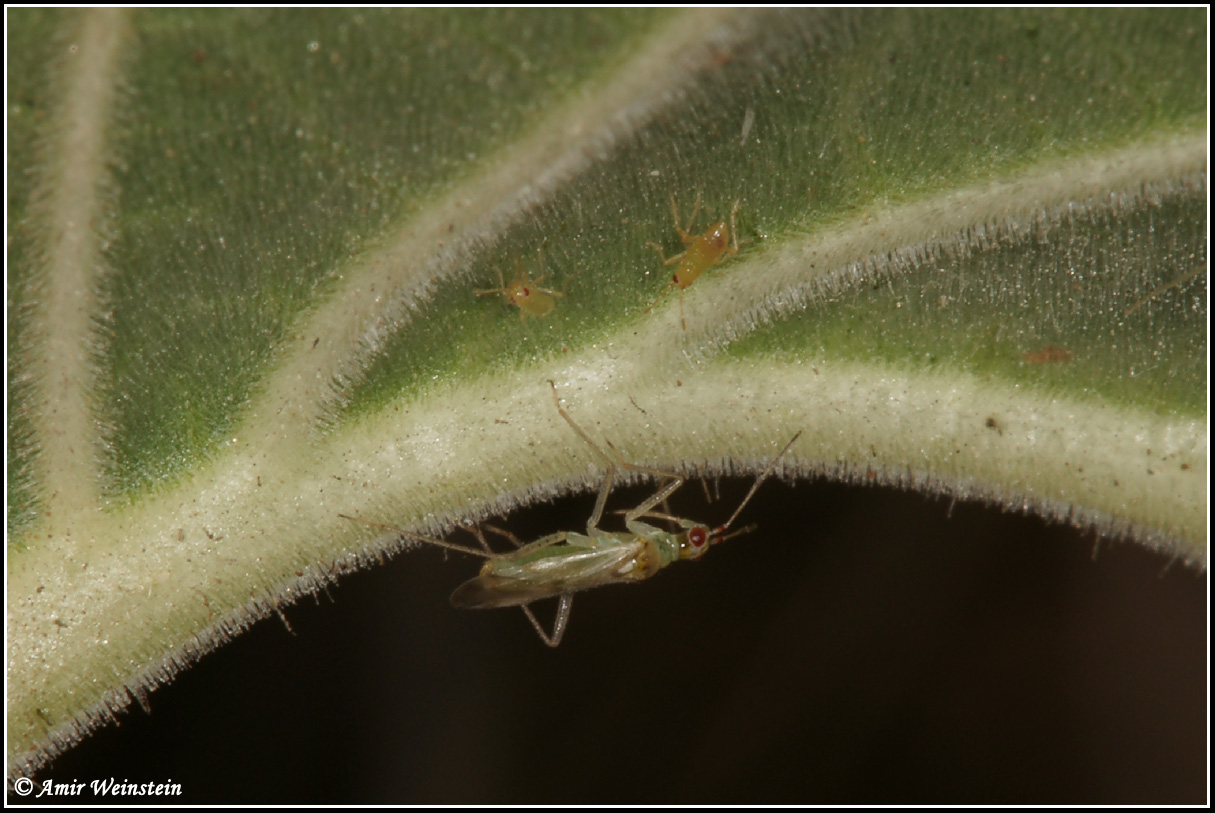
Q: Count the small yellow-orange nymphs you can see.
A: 2